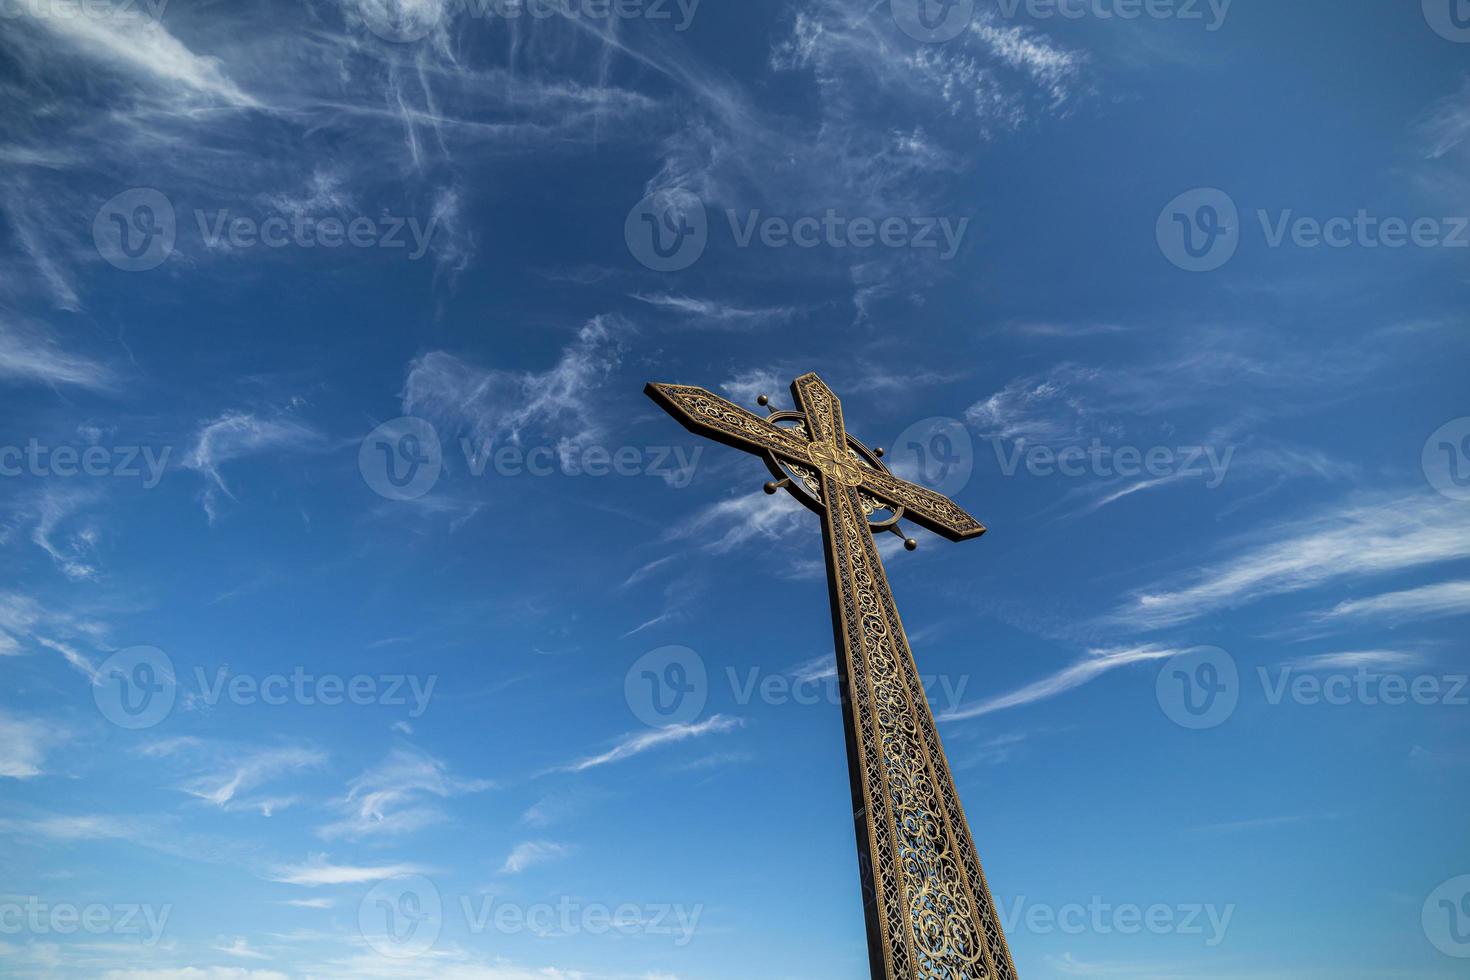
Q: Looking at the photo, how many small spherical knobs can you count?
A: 4